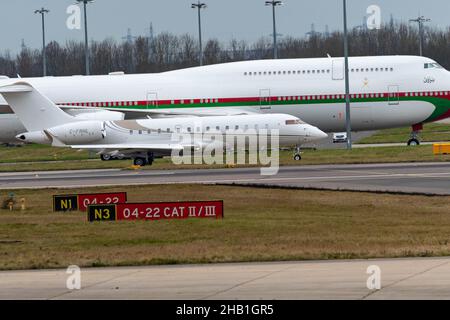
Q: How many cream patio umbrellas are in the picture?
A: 0